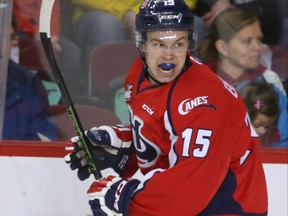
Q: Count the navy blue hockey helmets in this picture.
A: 1